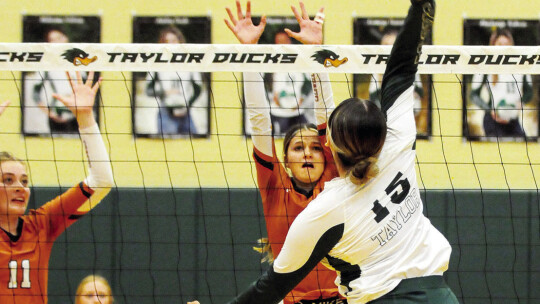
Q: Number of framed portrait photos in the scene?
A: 5